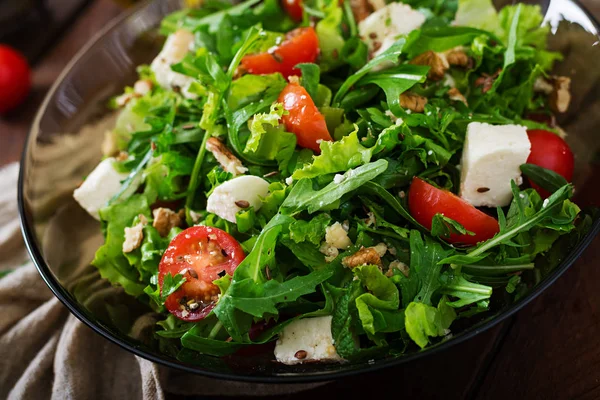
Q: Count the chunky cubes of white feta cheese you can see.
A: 6